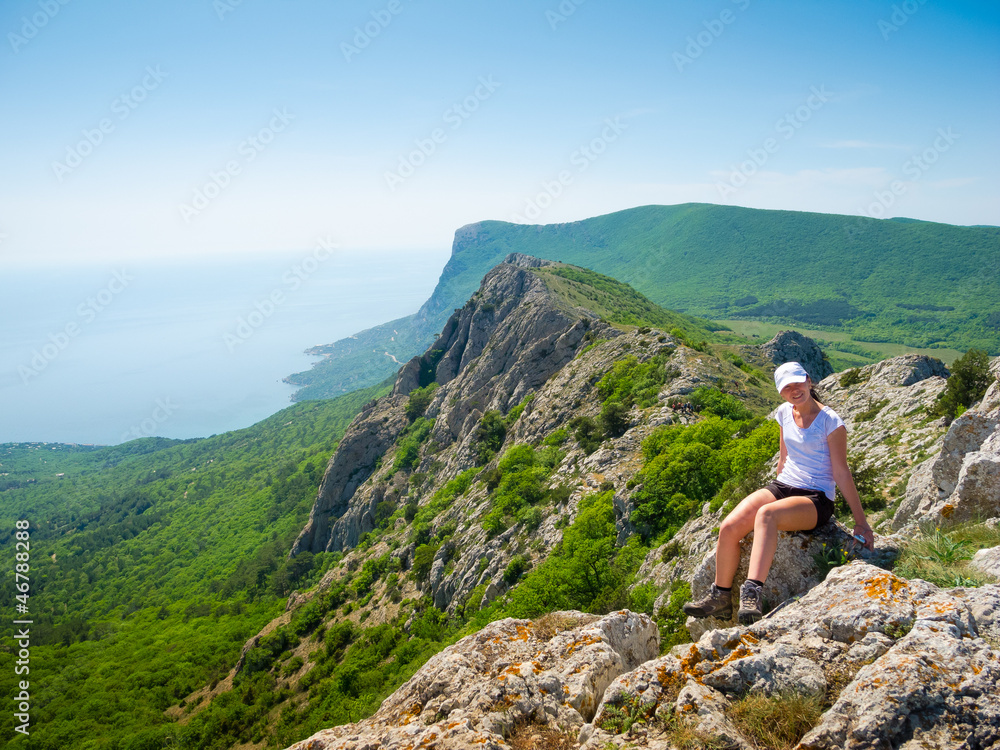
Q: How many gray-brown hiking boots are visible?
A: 2